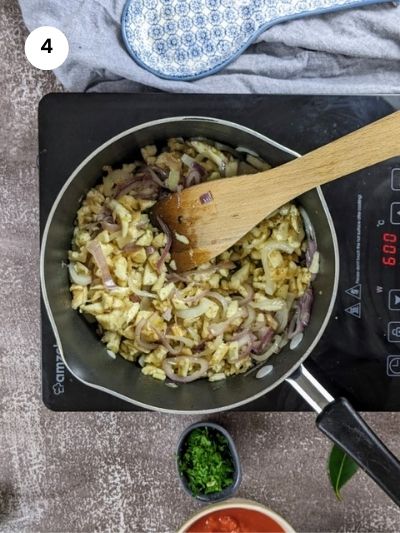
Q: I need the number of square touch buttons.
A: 5